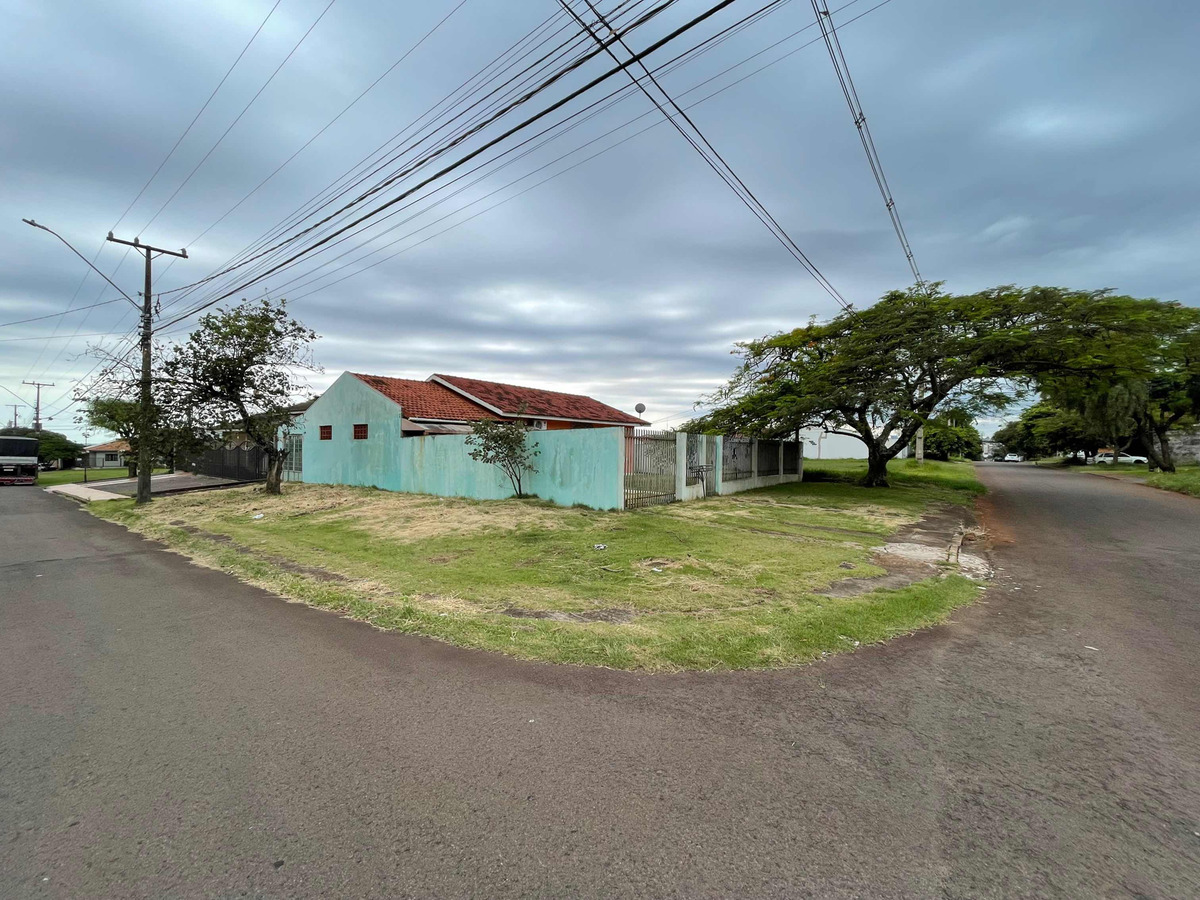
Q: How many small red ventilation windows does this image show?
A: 2